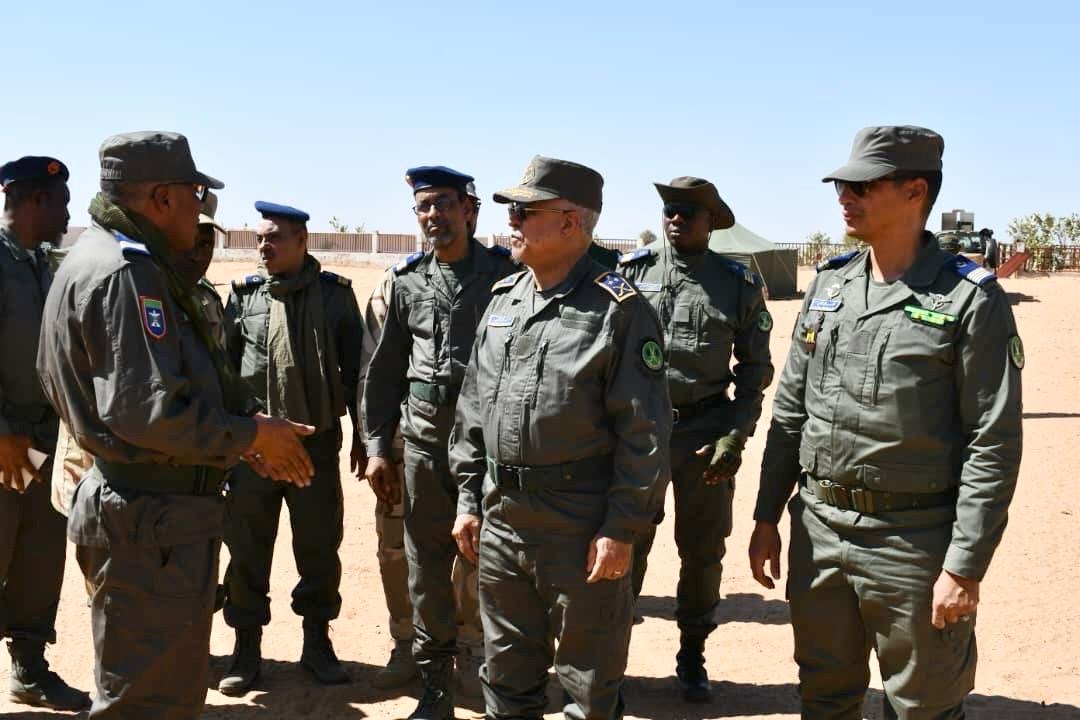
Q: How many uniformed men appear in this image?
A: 9